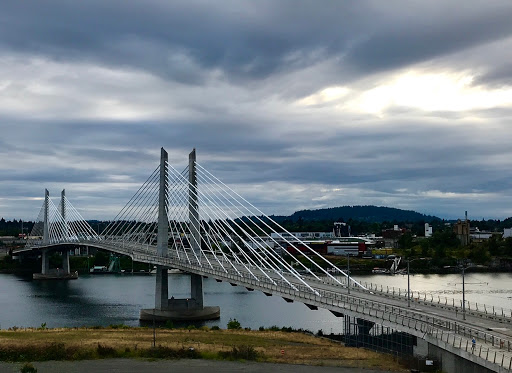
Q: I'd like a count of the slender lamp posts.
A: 3